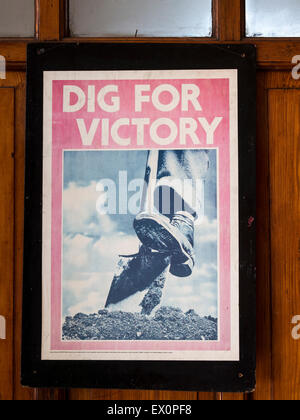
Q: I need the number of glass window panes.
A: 3